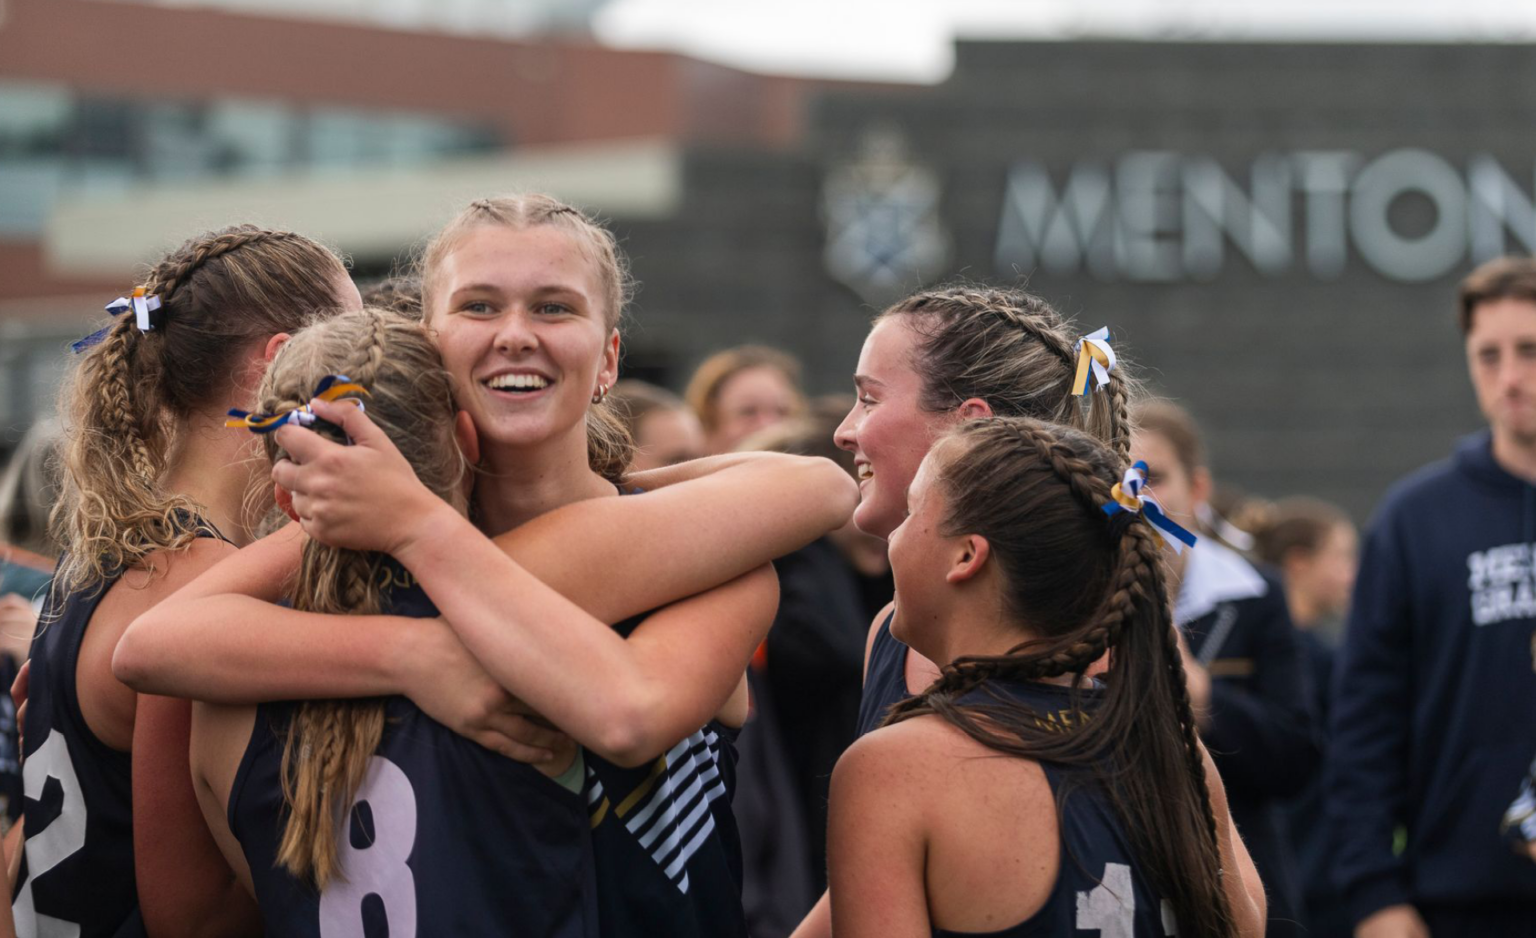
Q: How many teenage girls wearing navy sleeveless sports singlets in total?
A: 5